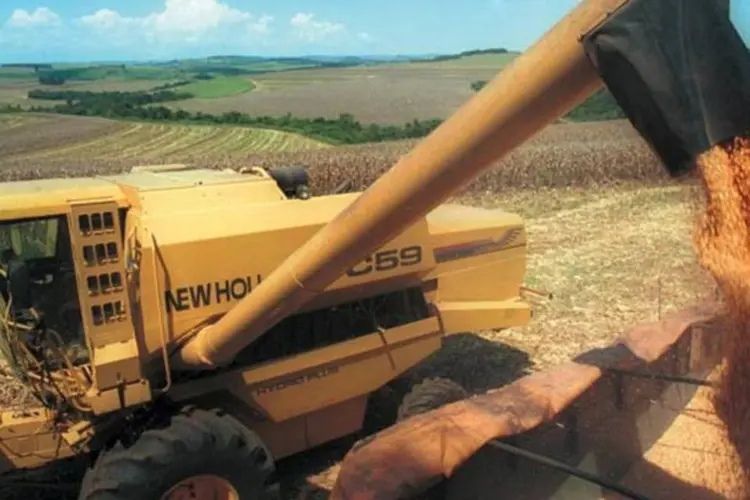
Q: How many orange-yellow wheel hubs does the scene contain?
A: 1